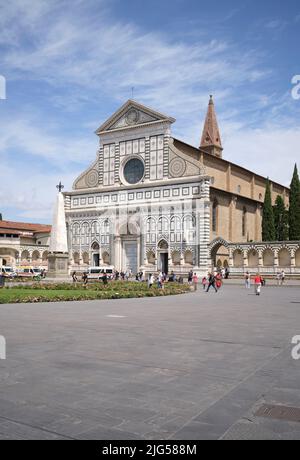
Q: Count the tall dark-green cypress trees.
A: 3